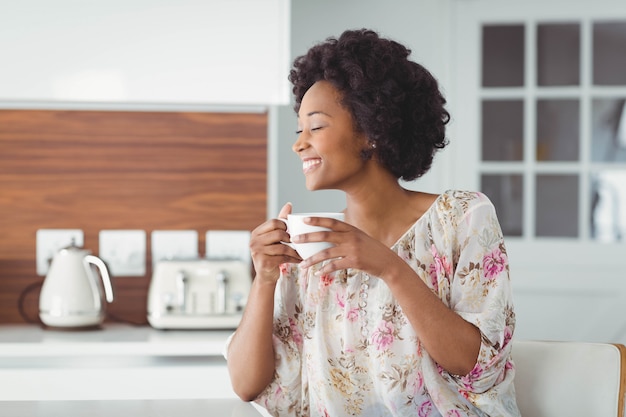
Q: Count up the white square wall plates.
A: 4